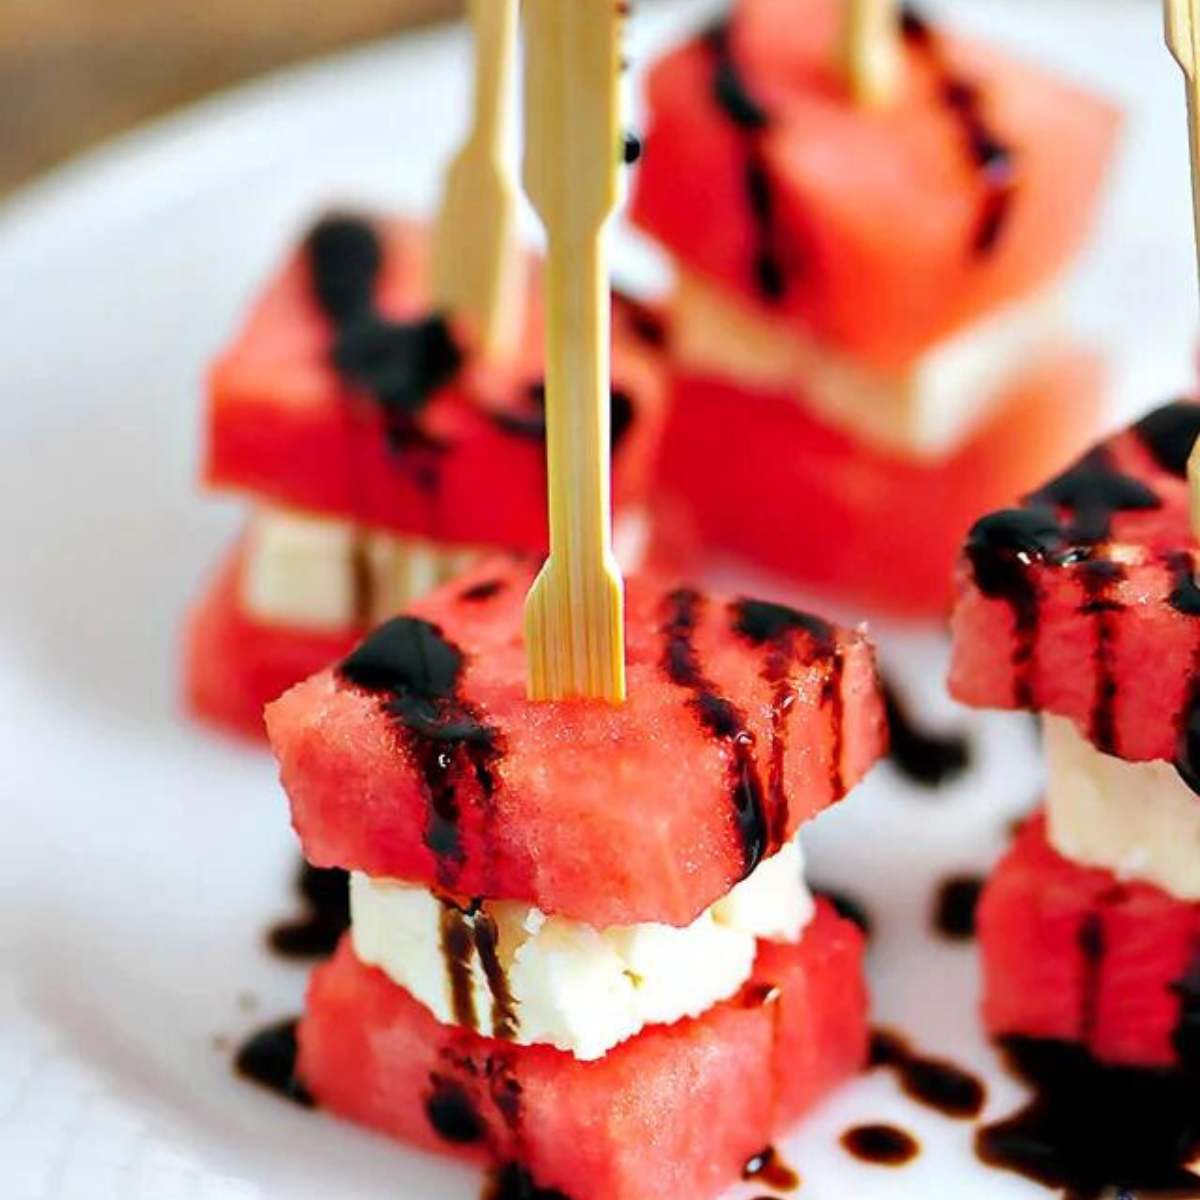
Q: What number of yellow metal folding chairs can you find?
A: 0